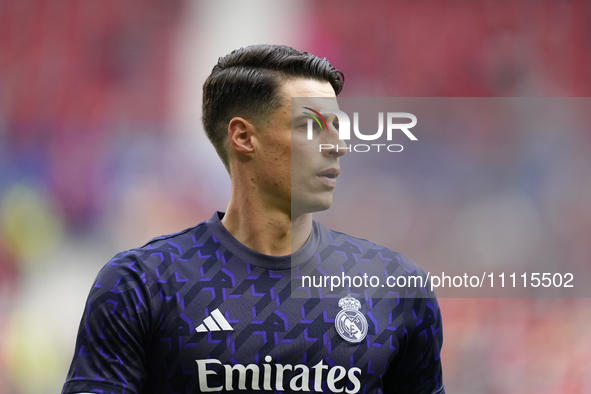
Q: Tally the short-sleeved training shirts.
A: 1